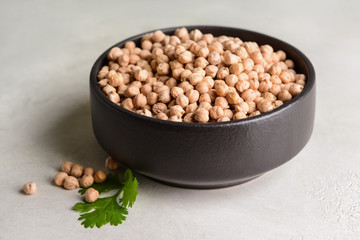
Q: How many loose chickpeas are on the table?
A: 10